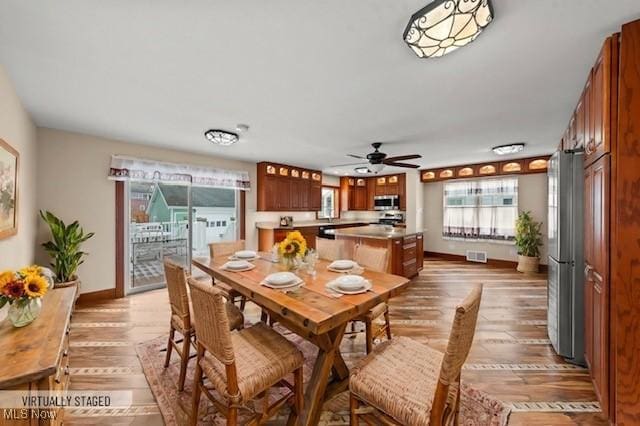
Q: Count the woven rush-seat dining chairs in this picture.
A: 6